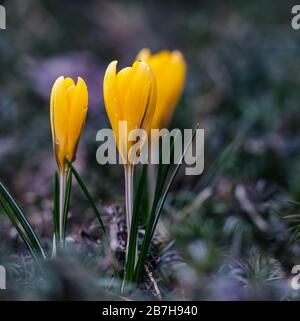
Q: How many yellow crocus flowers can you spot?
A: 3